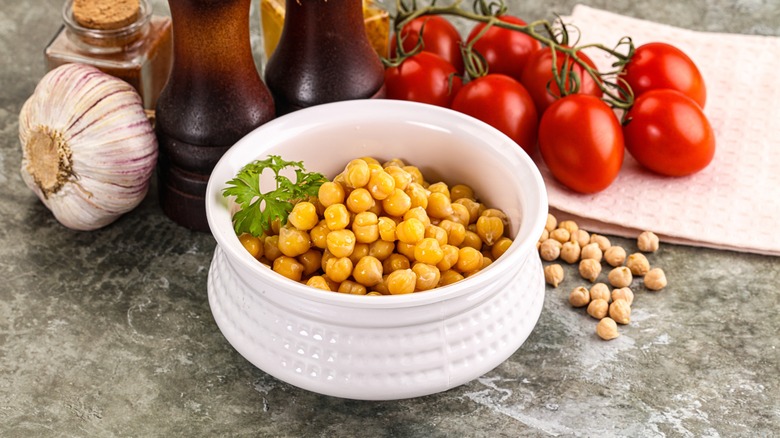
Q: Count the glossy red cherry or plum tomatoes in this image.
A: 8